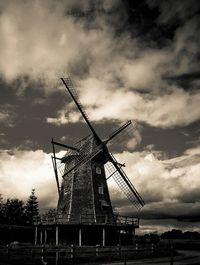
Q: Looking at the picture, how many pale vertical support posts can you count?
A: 6